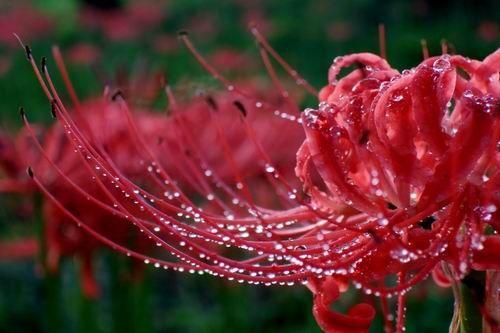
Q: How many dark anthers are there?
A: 9